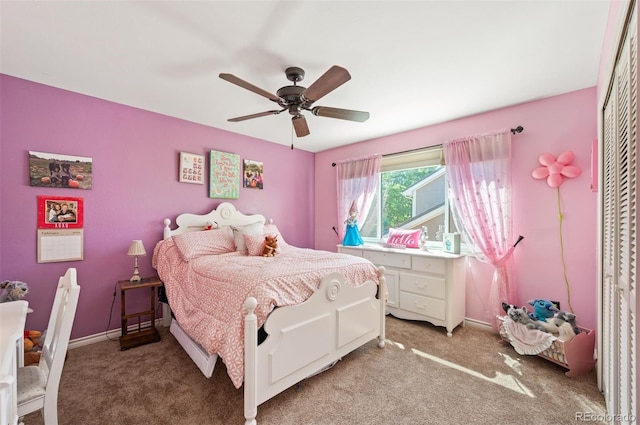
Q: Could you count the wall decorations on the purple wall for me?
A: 5